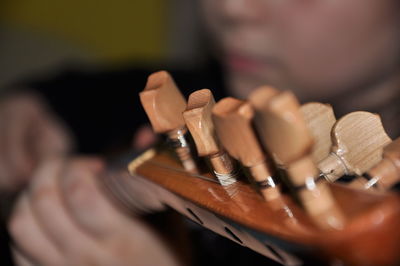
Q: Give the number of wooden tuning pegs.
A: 7